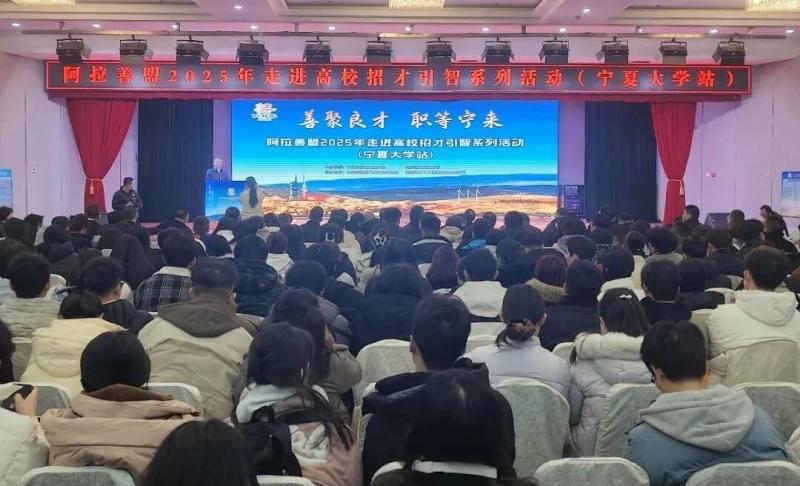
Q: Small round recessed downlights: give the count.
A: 13